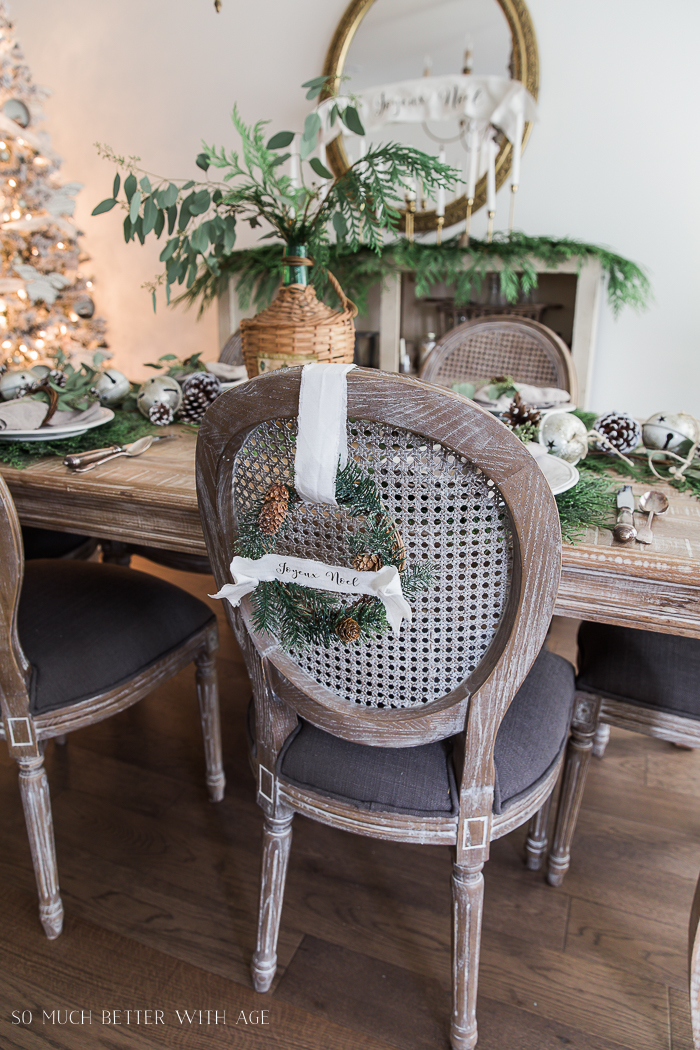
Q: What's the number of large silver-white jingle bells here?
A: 5